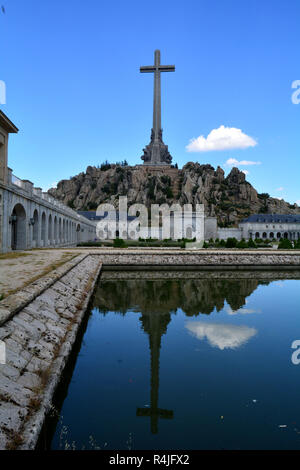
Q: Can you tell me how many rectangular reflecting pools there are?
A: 1